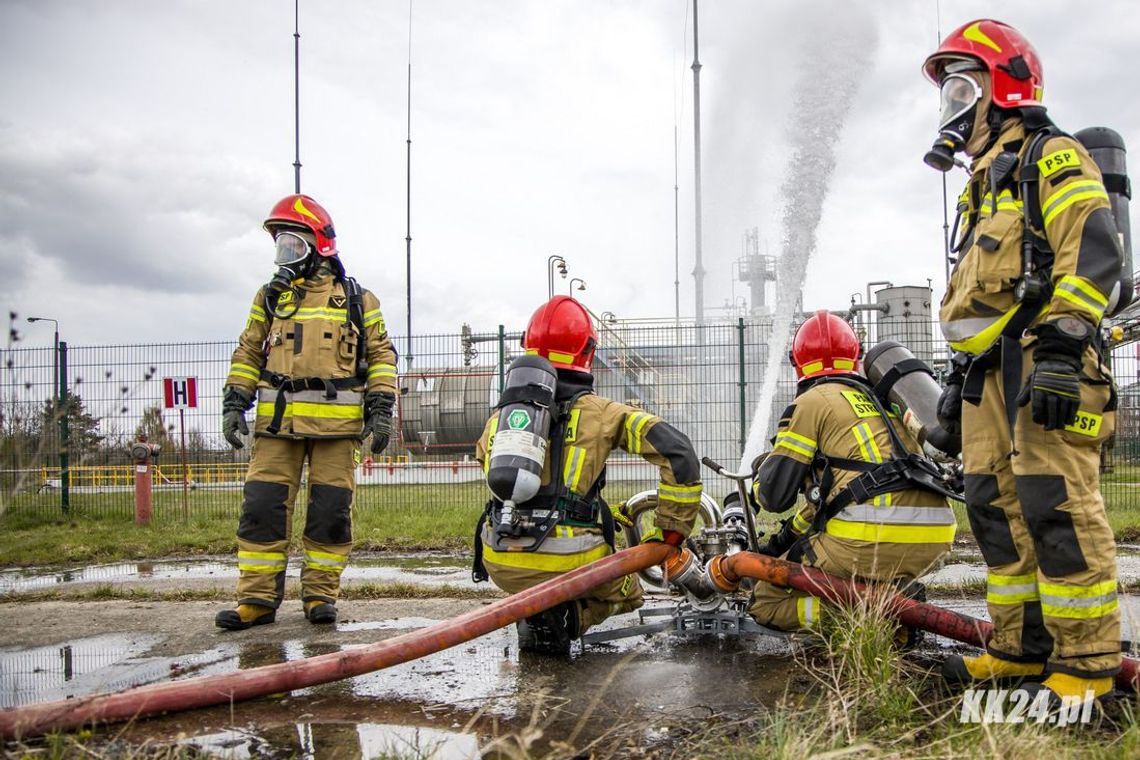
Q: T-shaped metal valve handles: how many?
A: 1